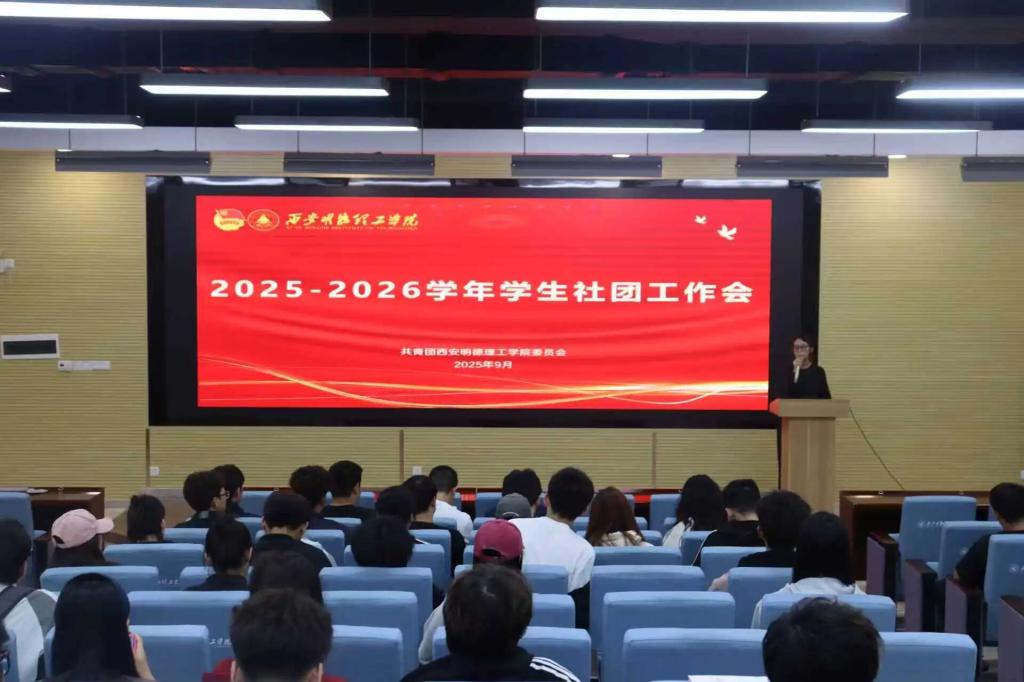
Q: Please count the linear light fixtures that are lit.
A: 10